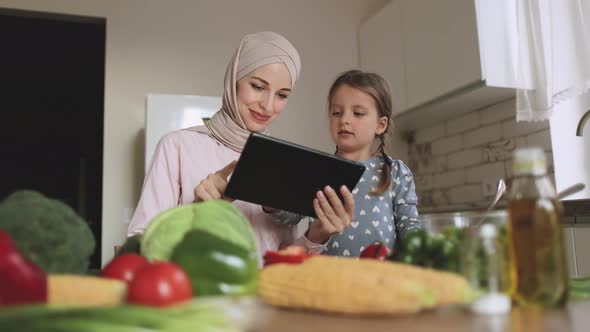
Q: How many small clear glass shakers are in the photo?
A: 1